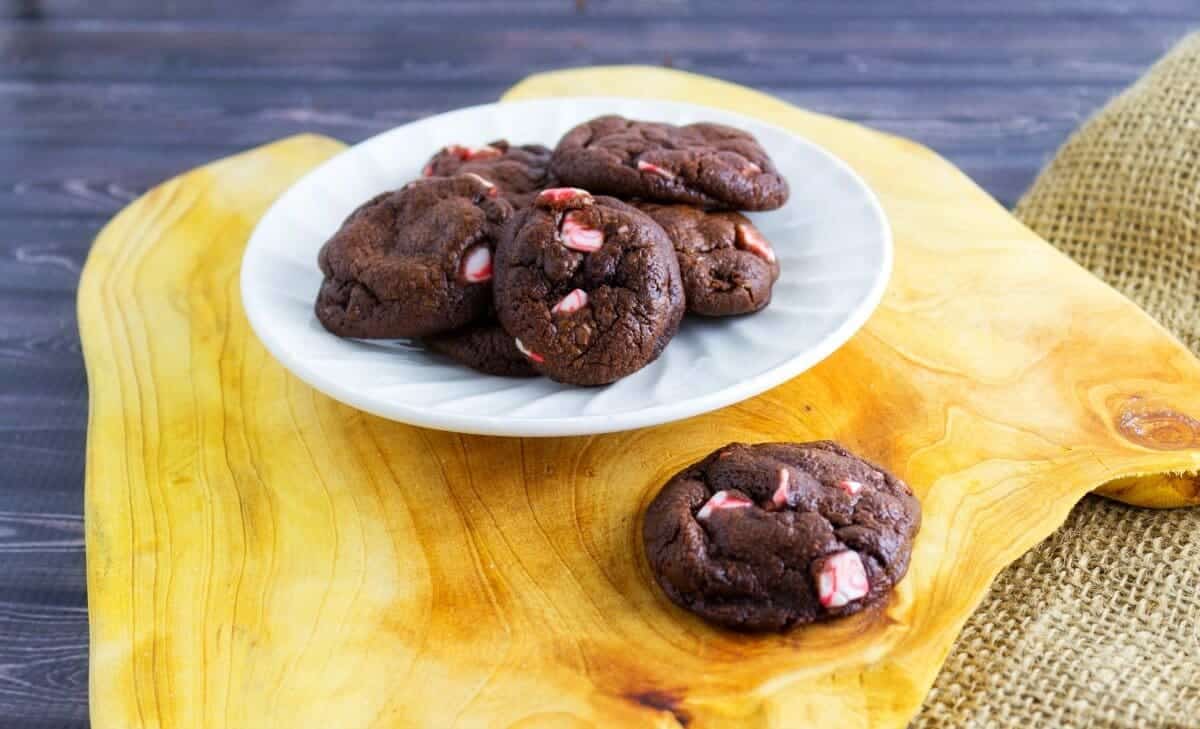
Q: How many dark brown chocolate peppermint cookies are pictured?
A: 7